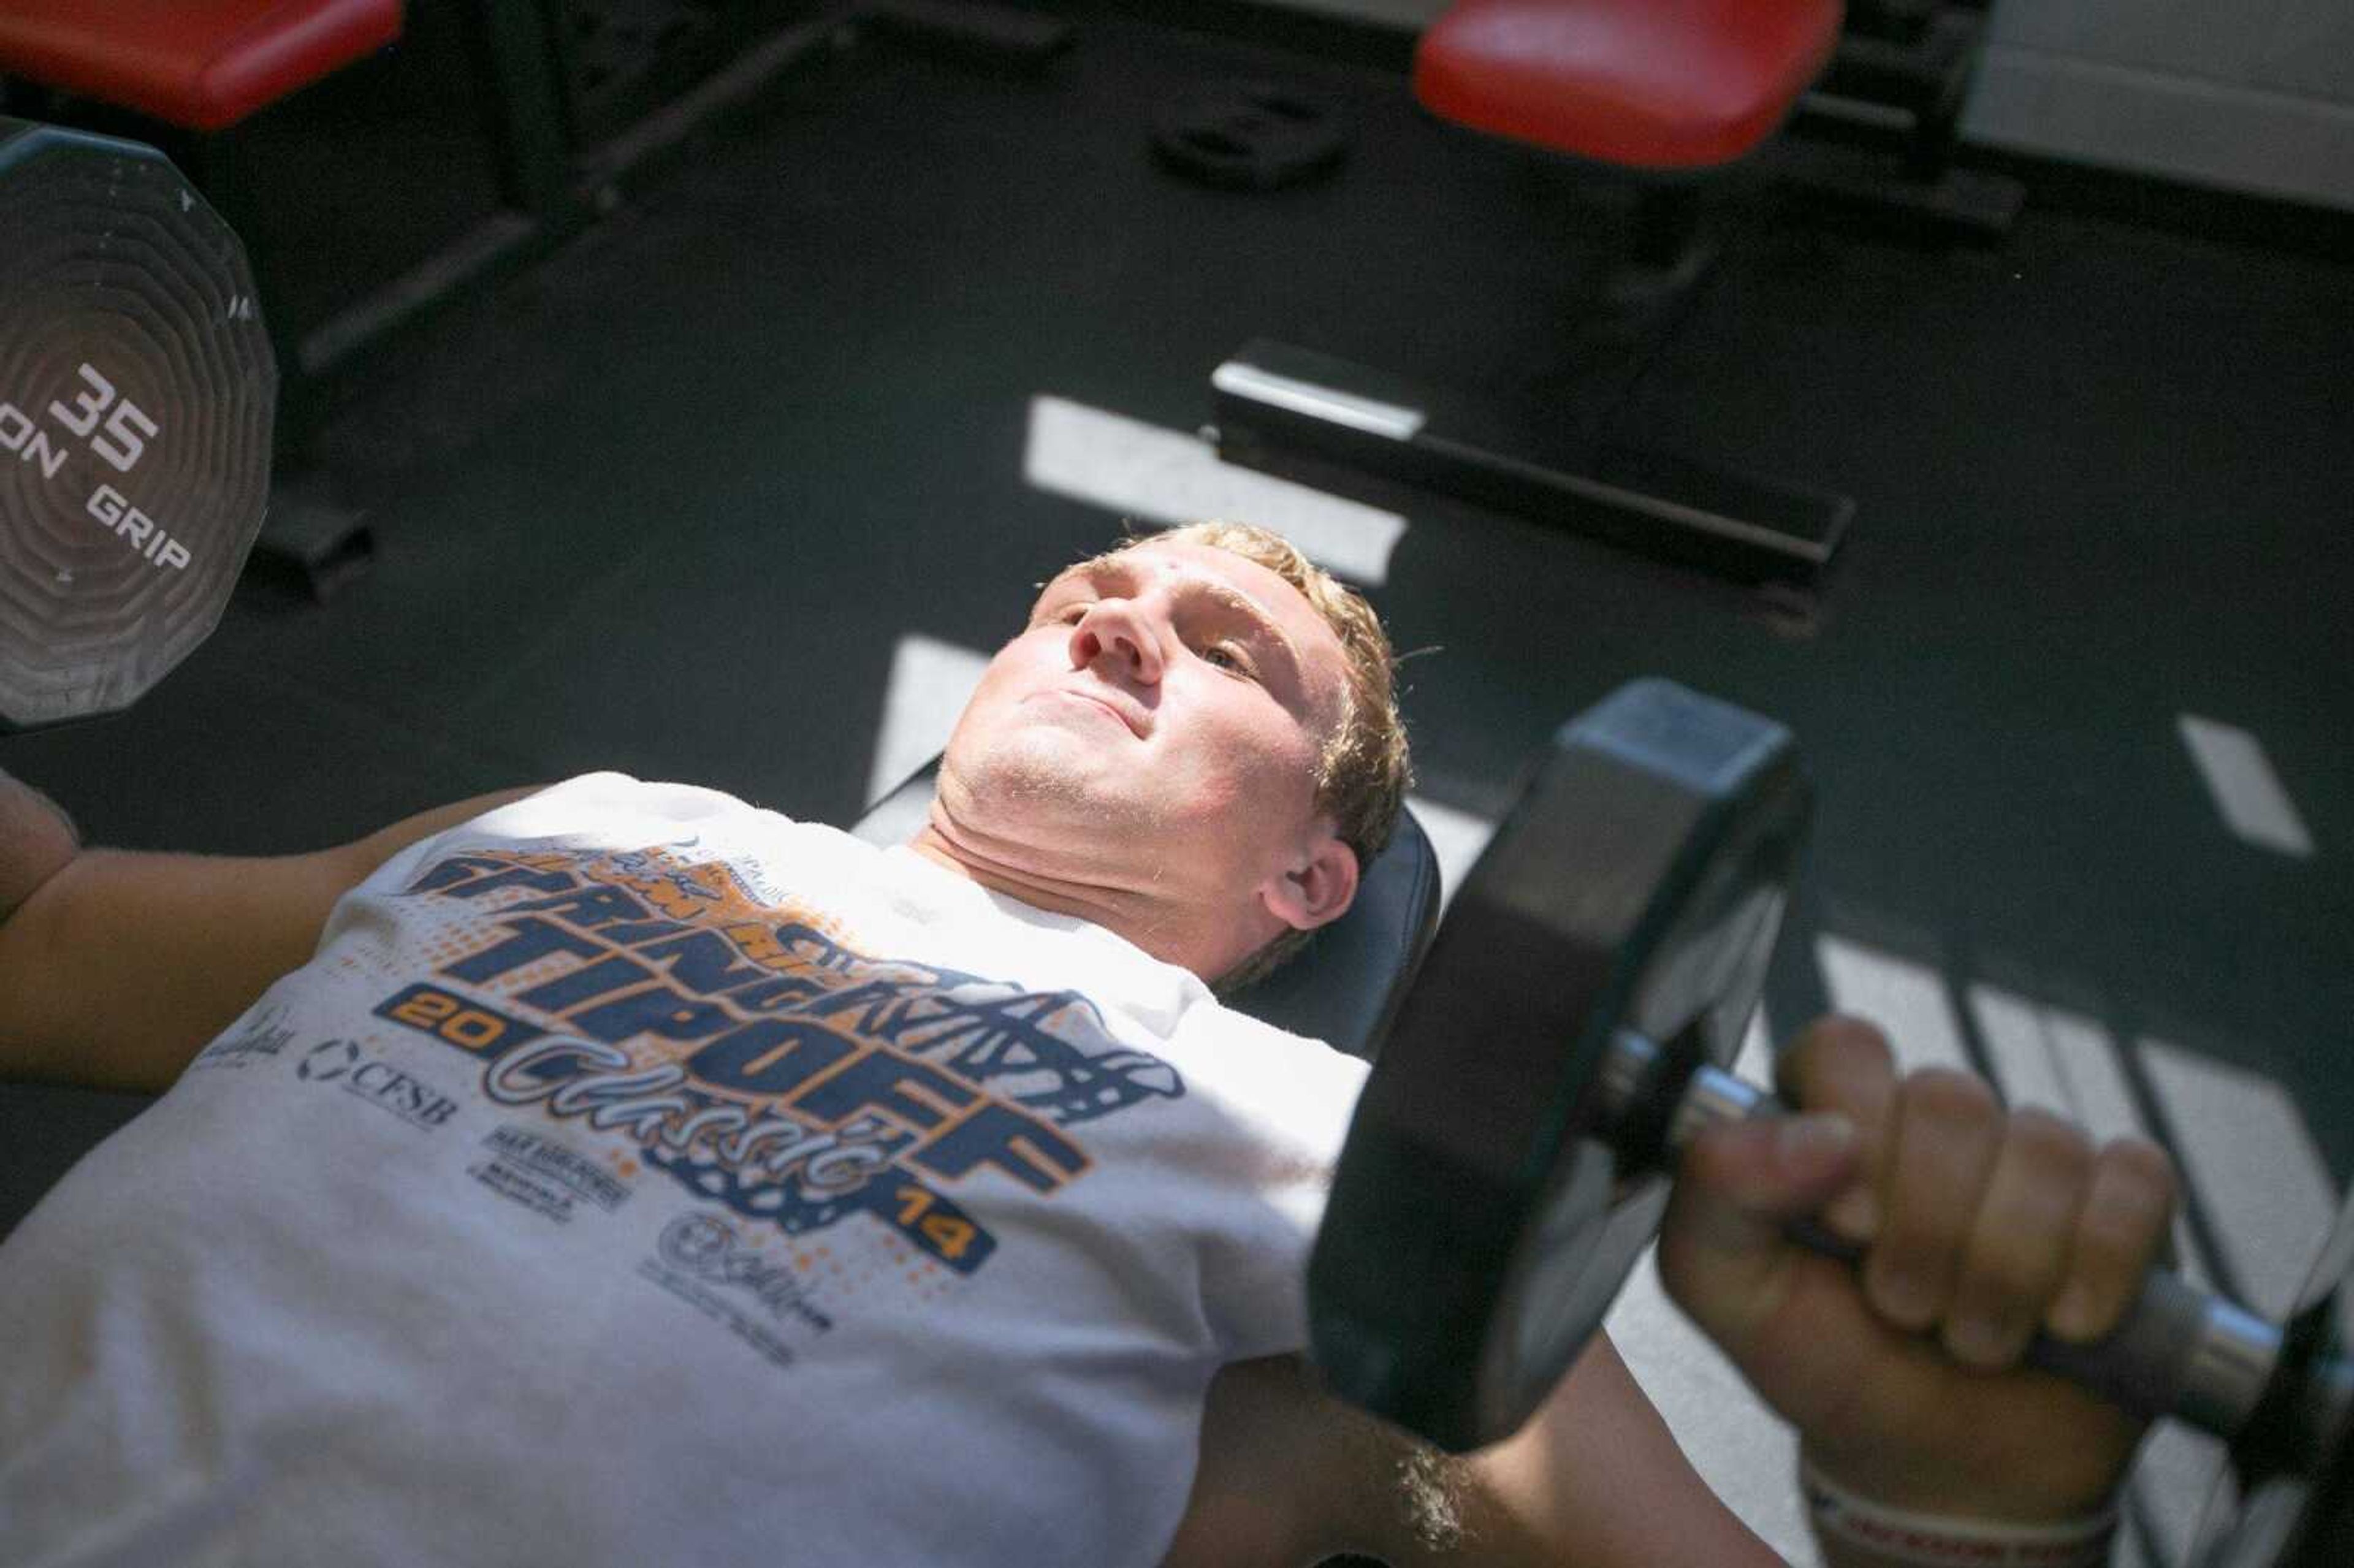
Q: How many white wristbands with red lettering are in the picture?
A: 1